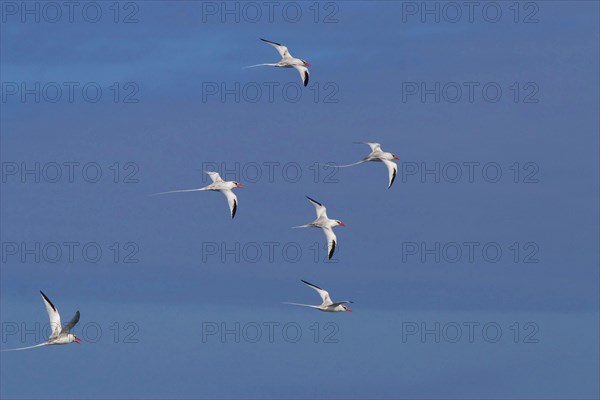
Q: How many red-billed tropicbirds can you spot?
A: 6